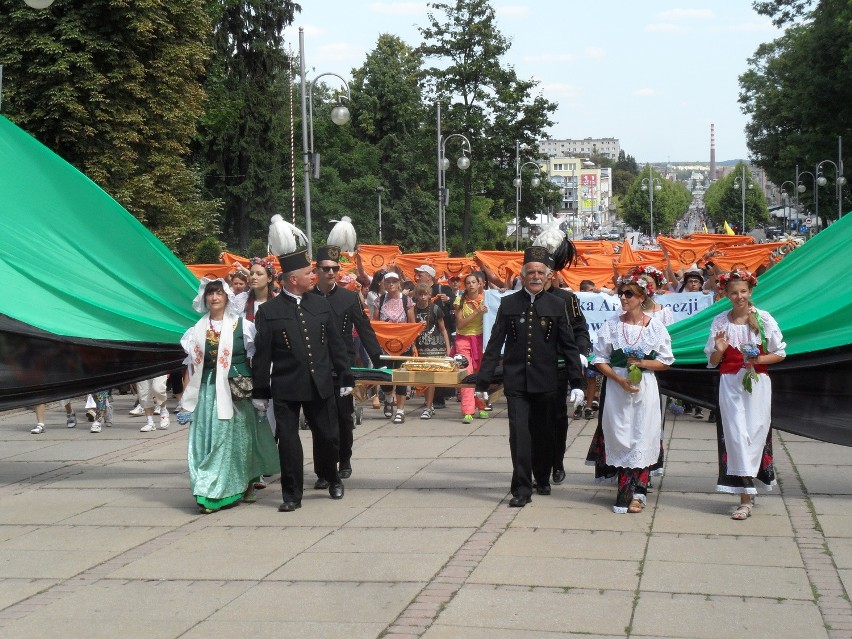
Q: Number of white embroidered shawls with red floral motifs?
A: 1